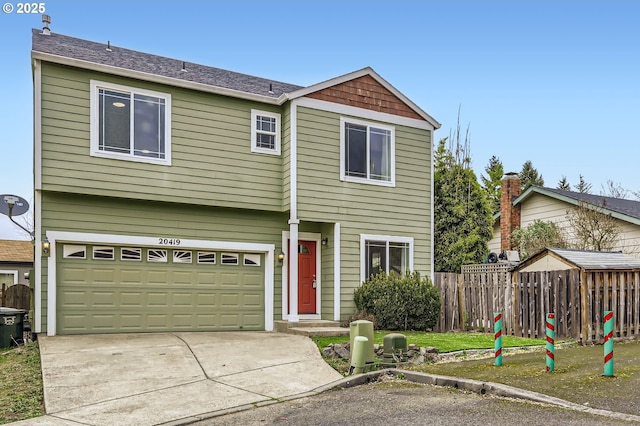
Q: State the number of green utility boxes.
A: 3